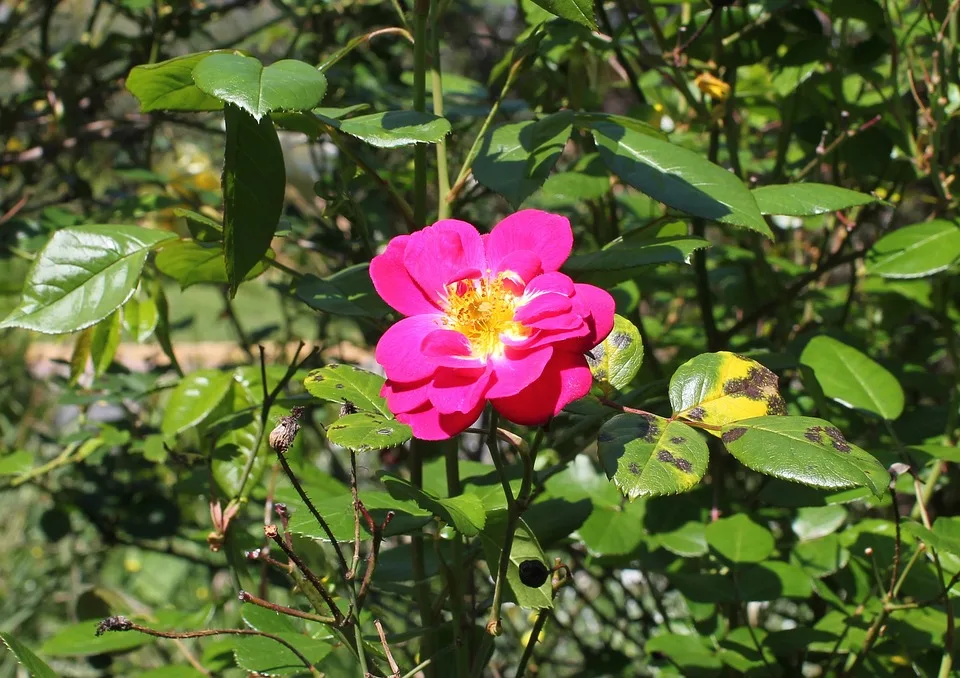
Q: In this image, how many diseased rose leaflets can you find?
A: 6